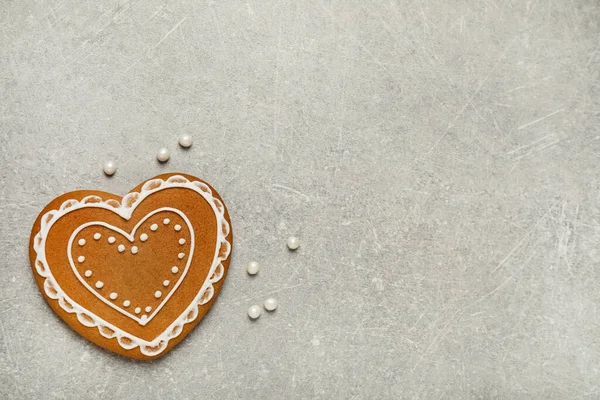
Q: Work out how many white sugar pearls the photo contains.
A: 7